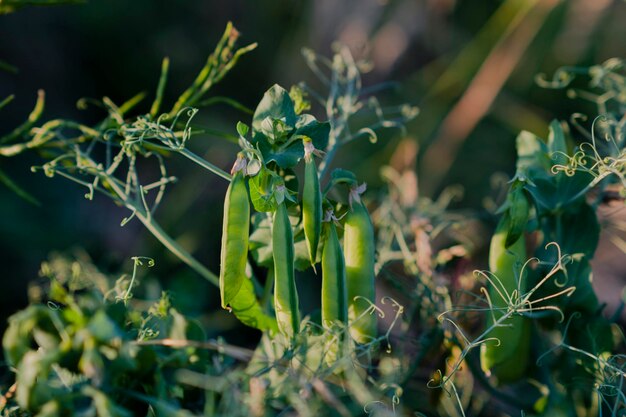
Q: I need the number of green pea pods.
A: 7